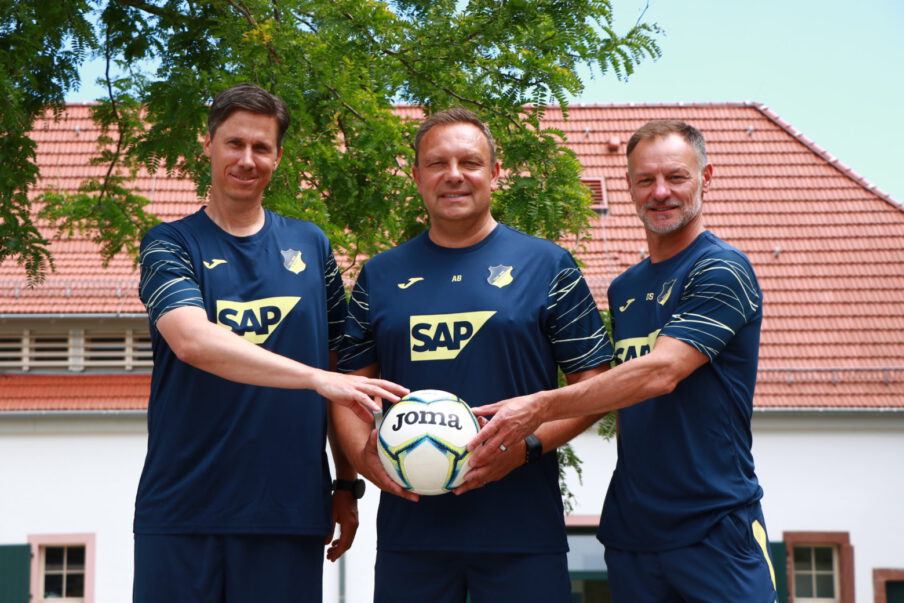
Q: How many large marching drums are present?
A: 0